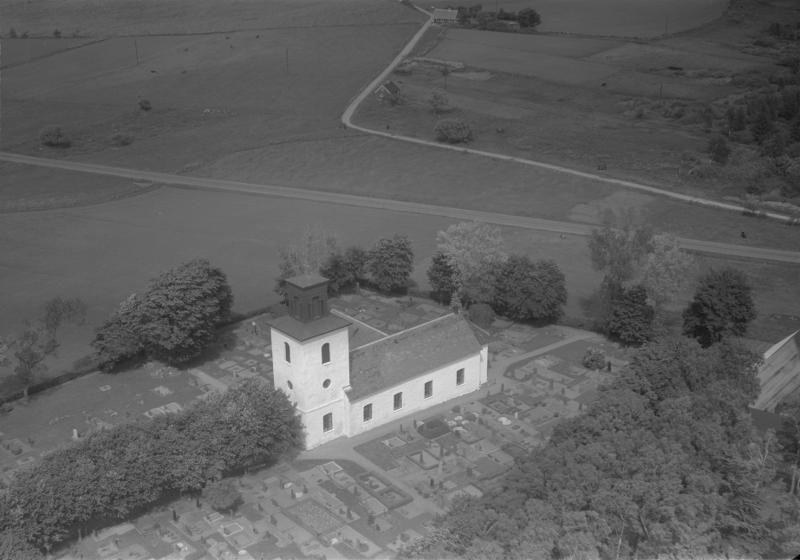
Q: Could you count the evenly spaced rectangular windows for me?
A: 4